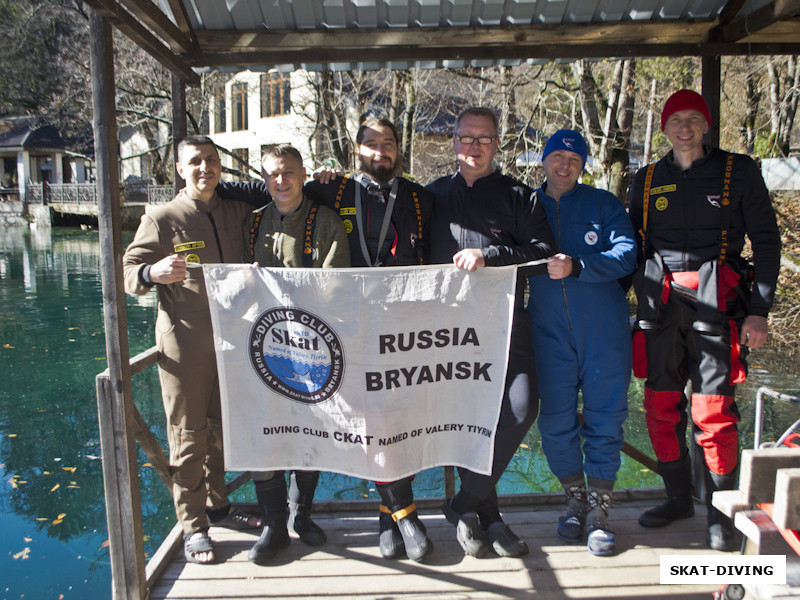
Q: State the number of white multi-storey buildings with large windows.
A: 1